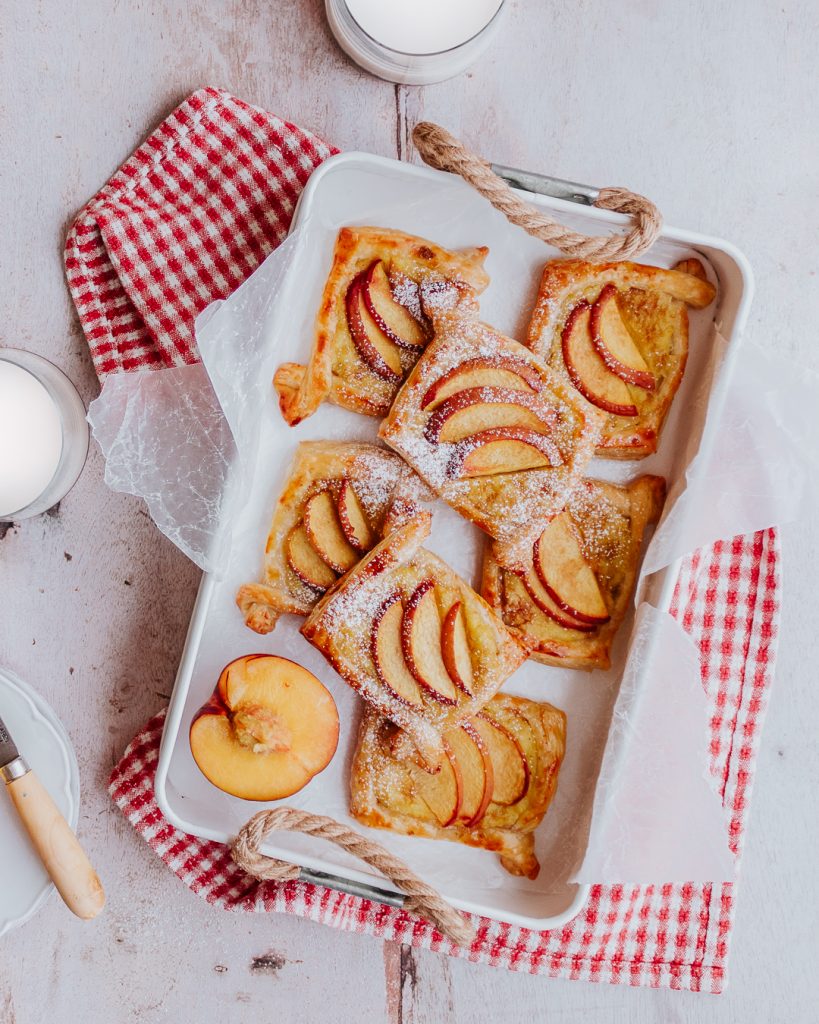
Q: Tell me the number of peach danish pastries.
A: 7